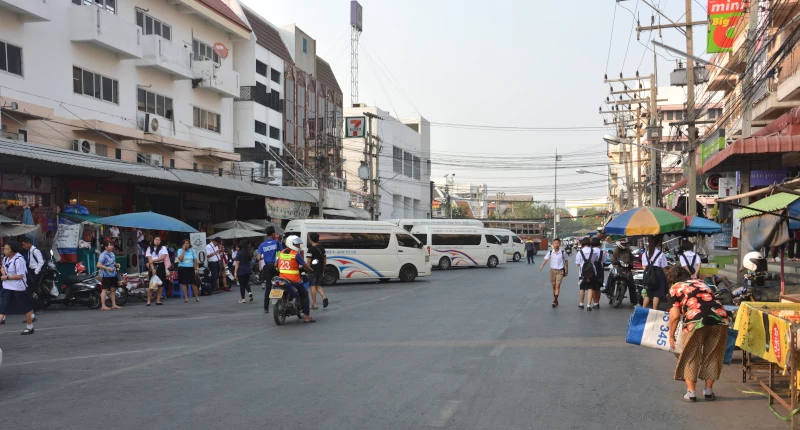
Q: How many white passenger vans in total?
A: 4